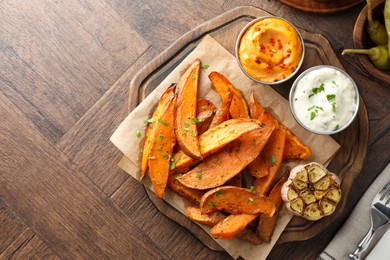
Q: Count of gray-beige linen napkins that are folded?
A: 1